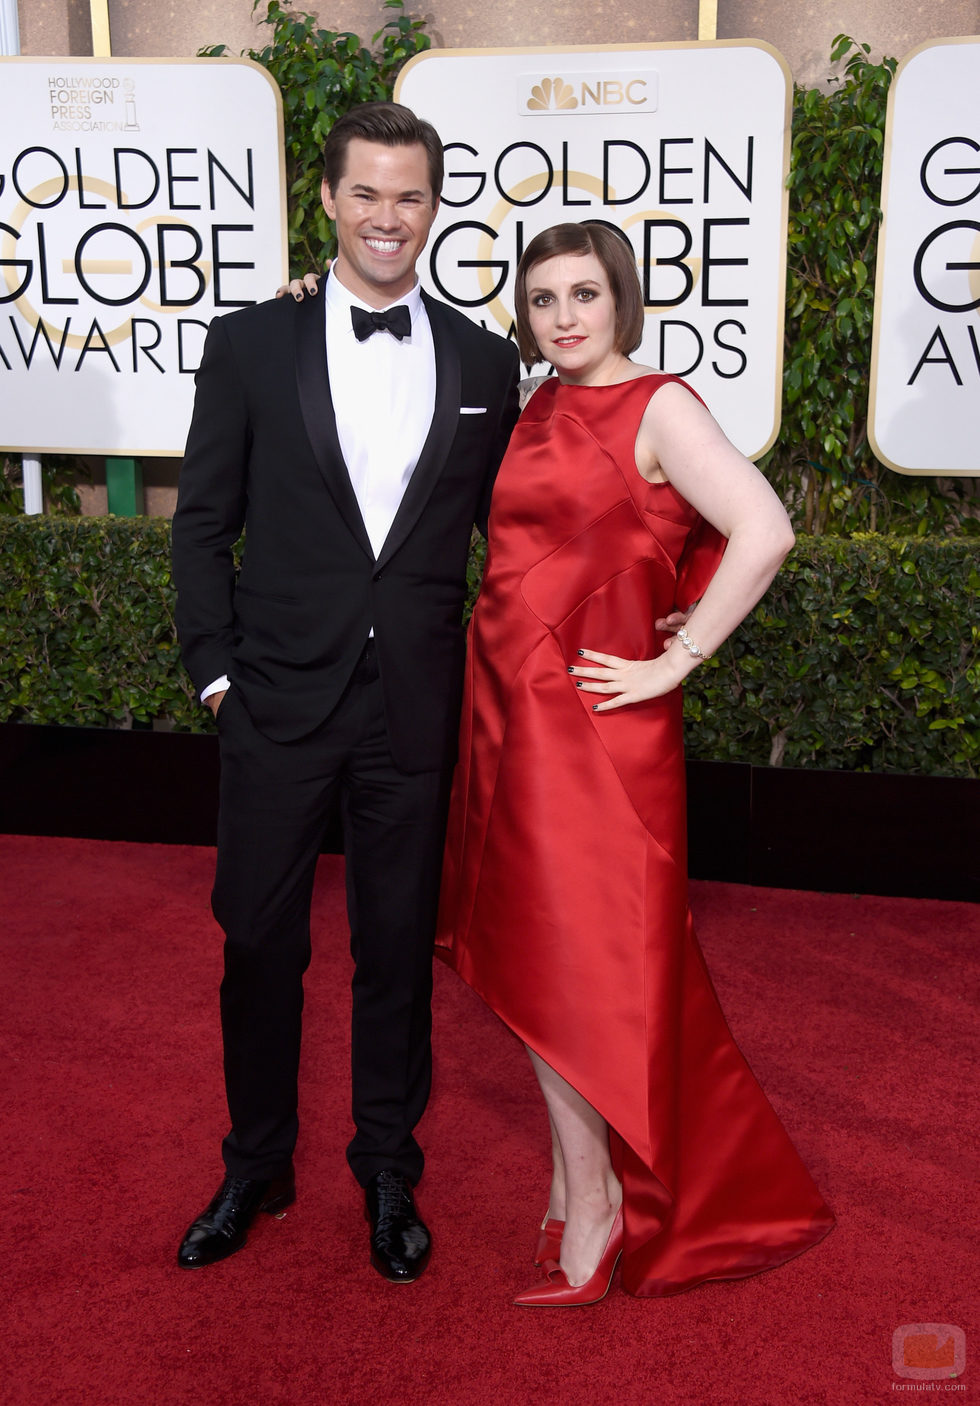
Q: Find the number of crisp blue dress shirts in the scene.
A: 0